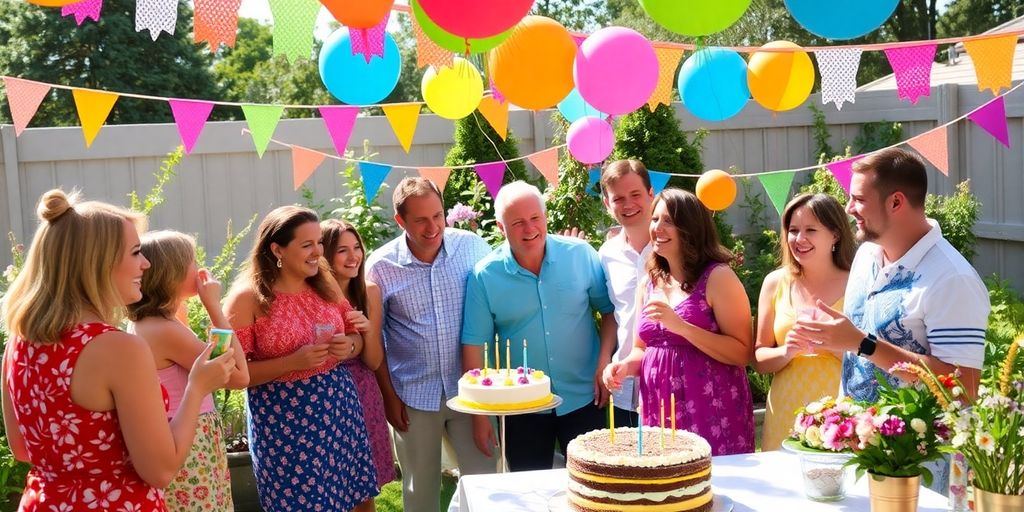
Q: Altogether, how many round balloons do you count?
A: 15